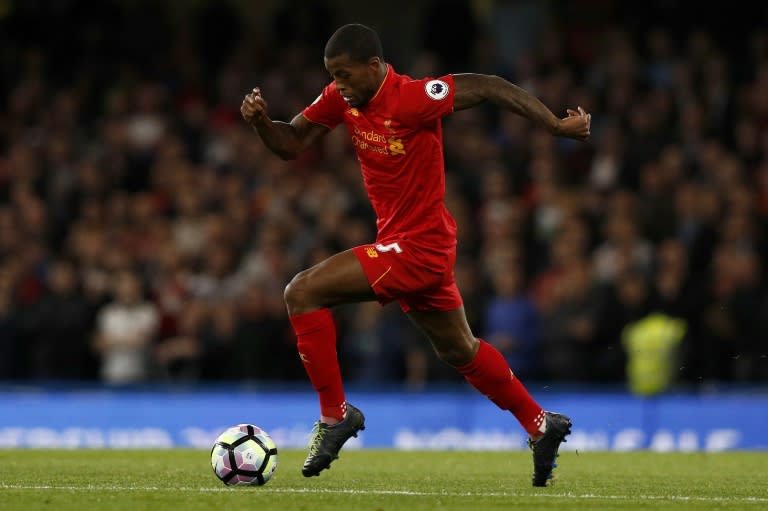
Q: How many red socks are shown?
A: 2